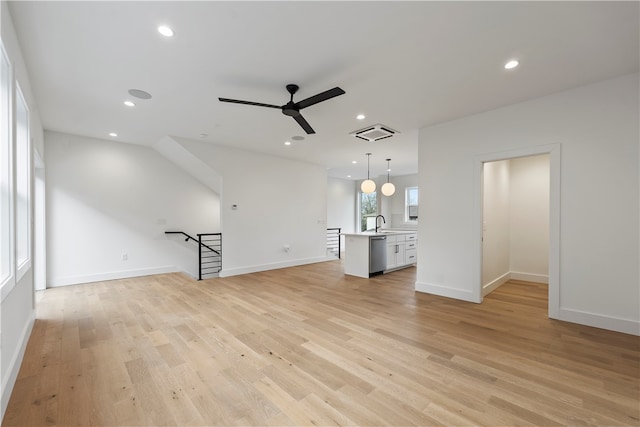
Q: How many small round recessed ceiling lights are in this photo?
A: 9